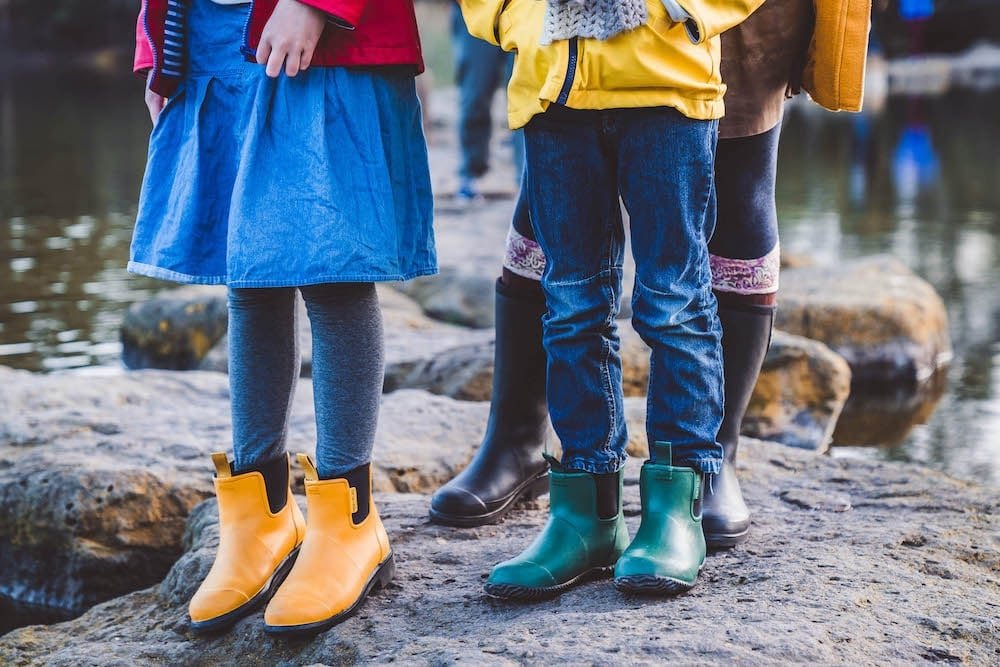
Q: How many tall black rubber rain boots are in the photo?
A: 2